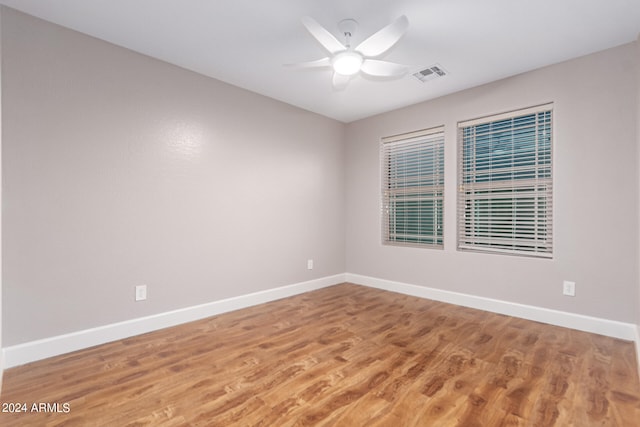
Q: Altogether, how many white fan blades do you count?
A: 5